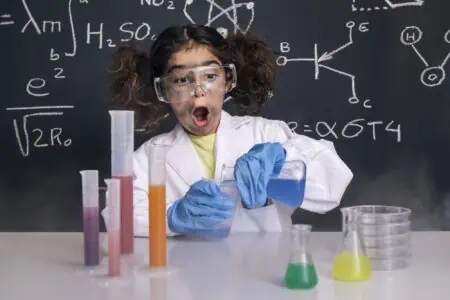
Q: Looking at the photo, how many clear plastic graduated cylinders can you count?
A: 4